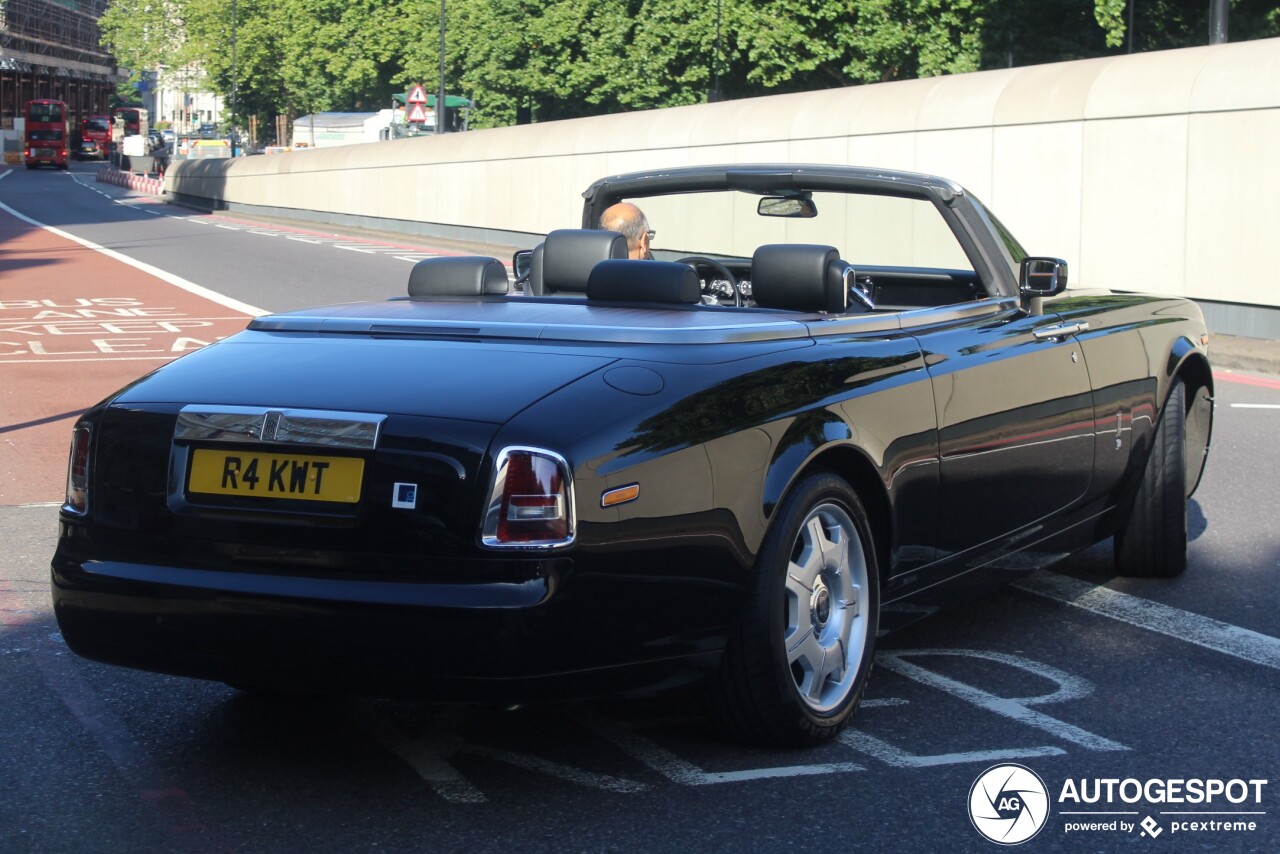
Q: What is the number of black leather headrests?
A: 4